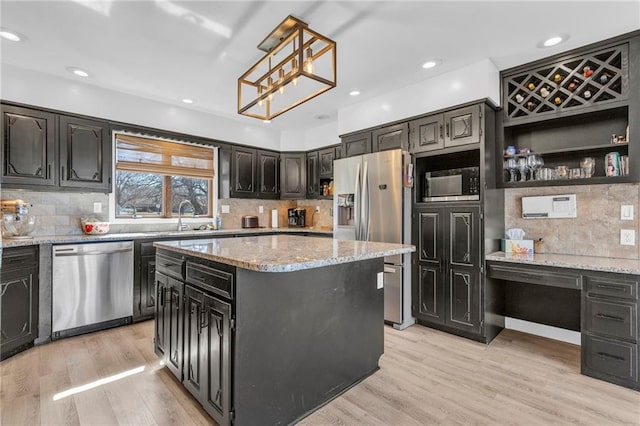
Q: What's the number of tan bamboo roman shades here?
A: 1